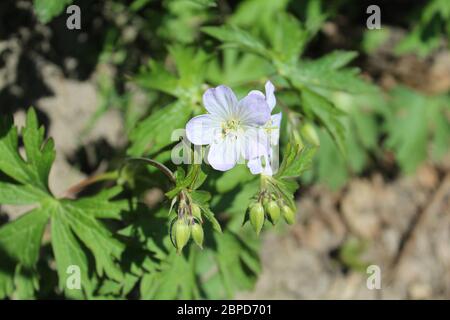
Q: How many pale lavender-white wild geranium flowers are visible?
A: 2